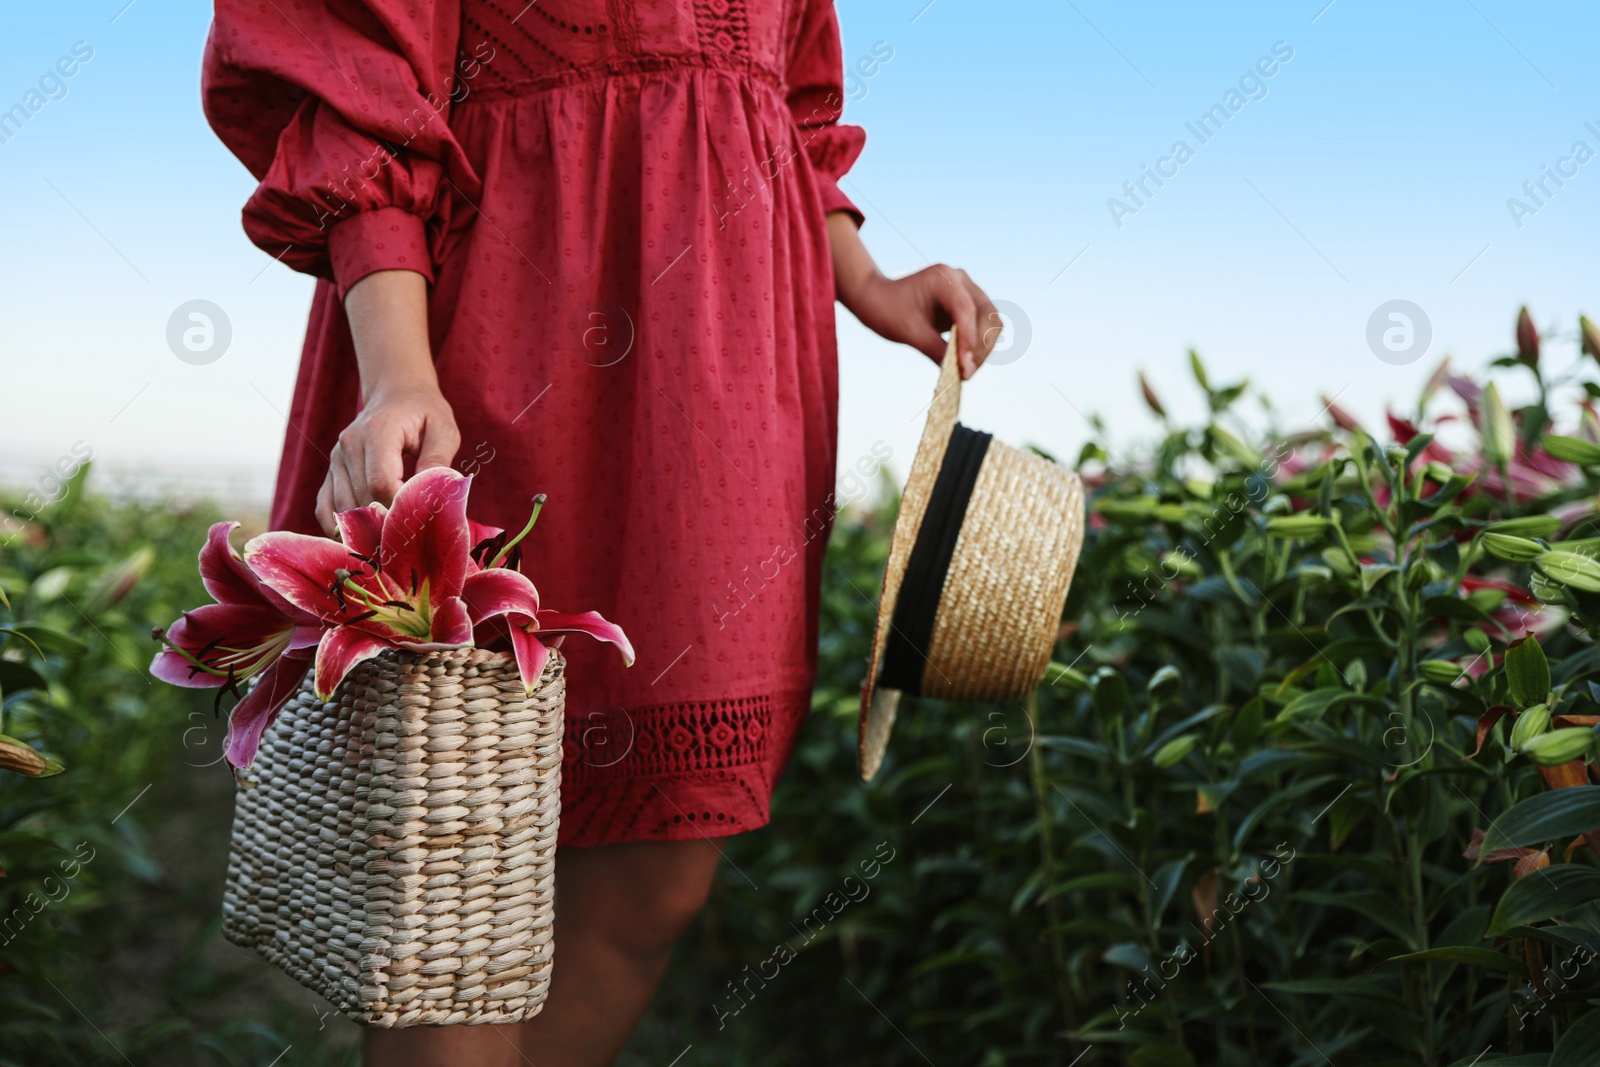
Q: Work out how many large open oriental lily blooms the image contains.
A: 3